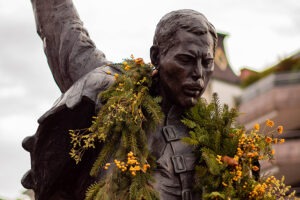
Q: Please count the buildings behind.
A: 2